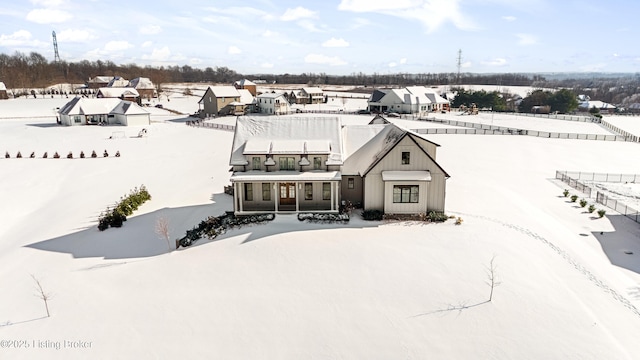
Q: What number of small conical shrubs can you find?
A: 10